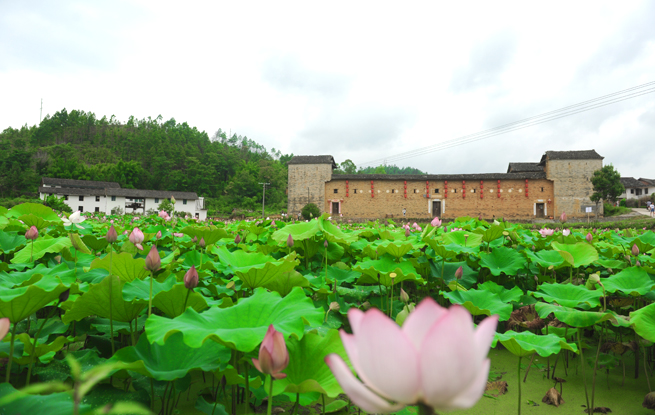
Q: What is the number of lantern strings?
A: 9